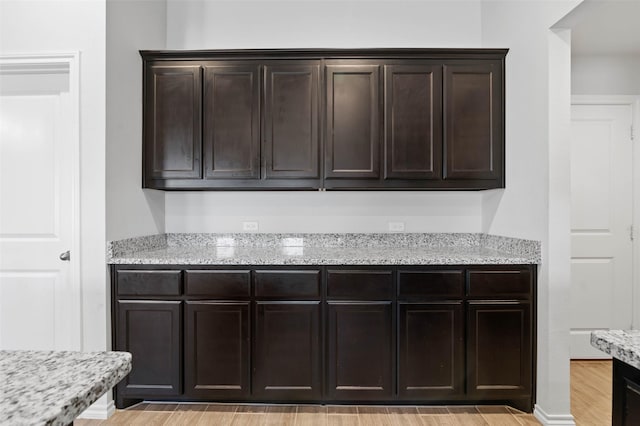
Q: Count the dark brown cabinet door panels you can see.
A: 12